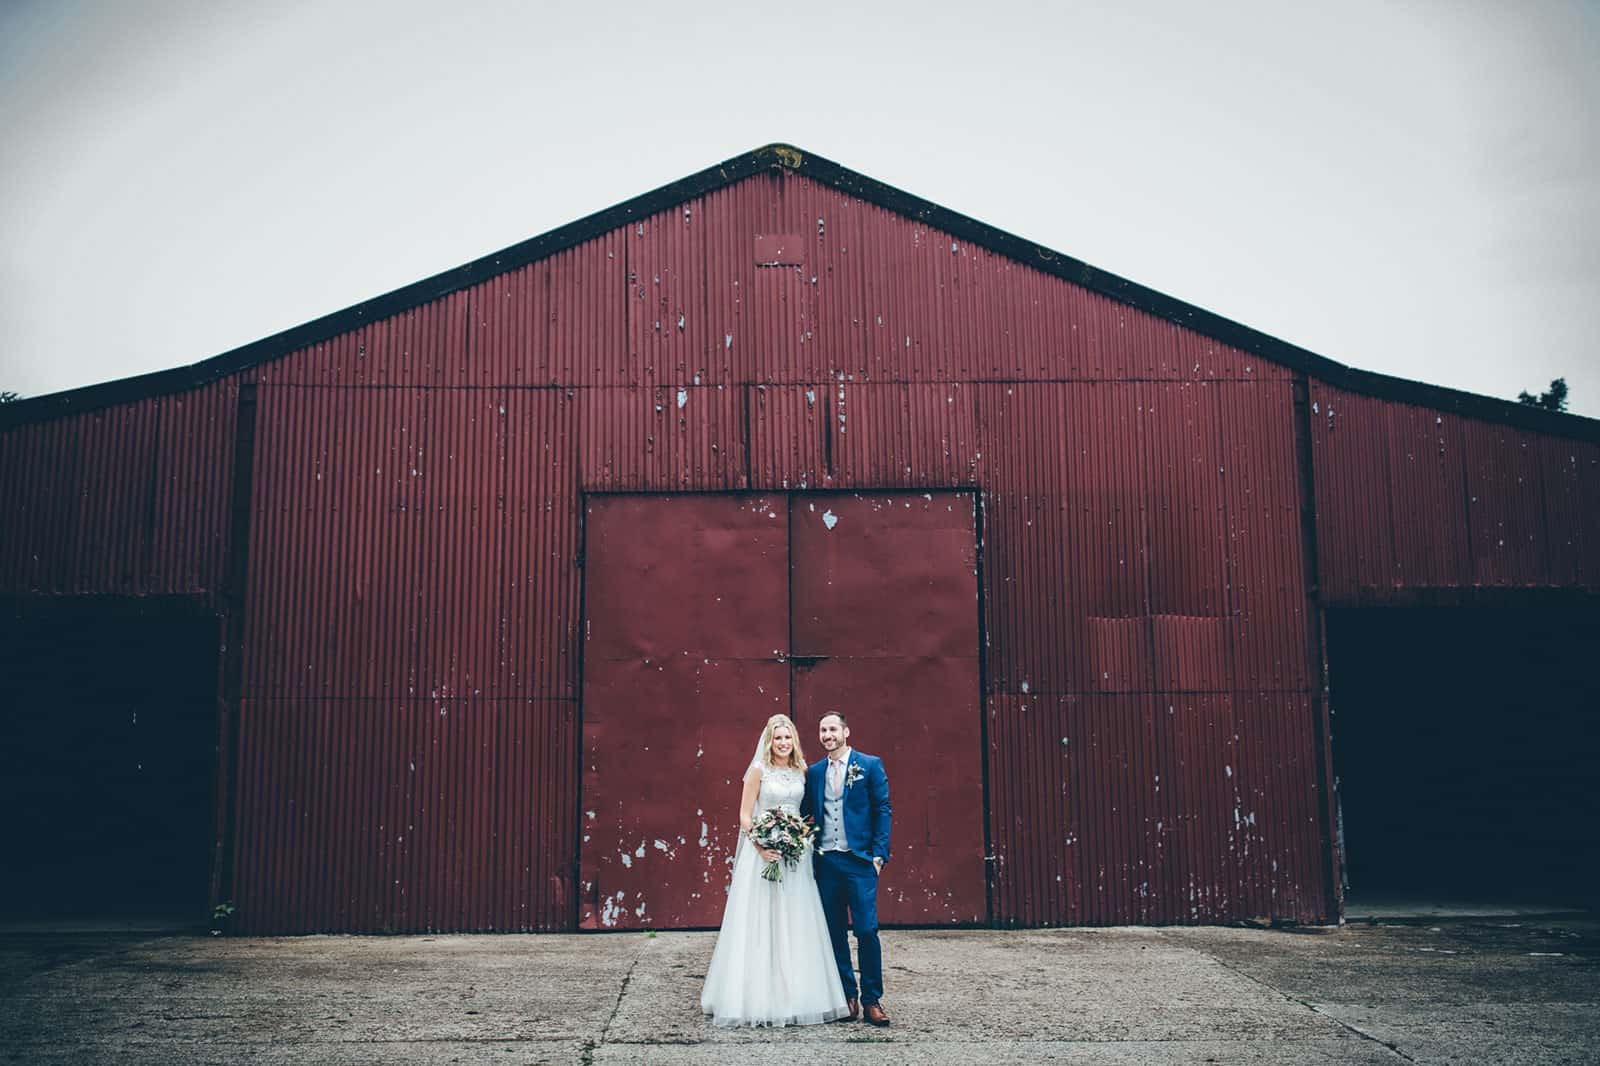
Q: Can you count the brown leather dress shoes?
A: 2